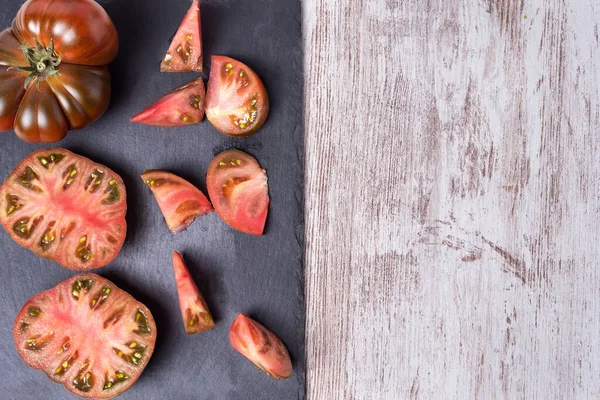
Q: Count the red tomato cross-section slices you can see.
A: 2